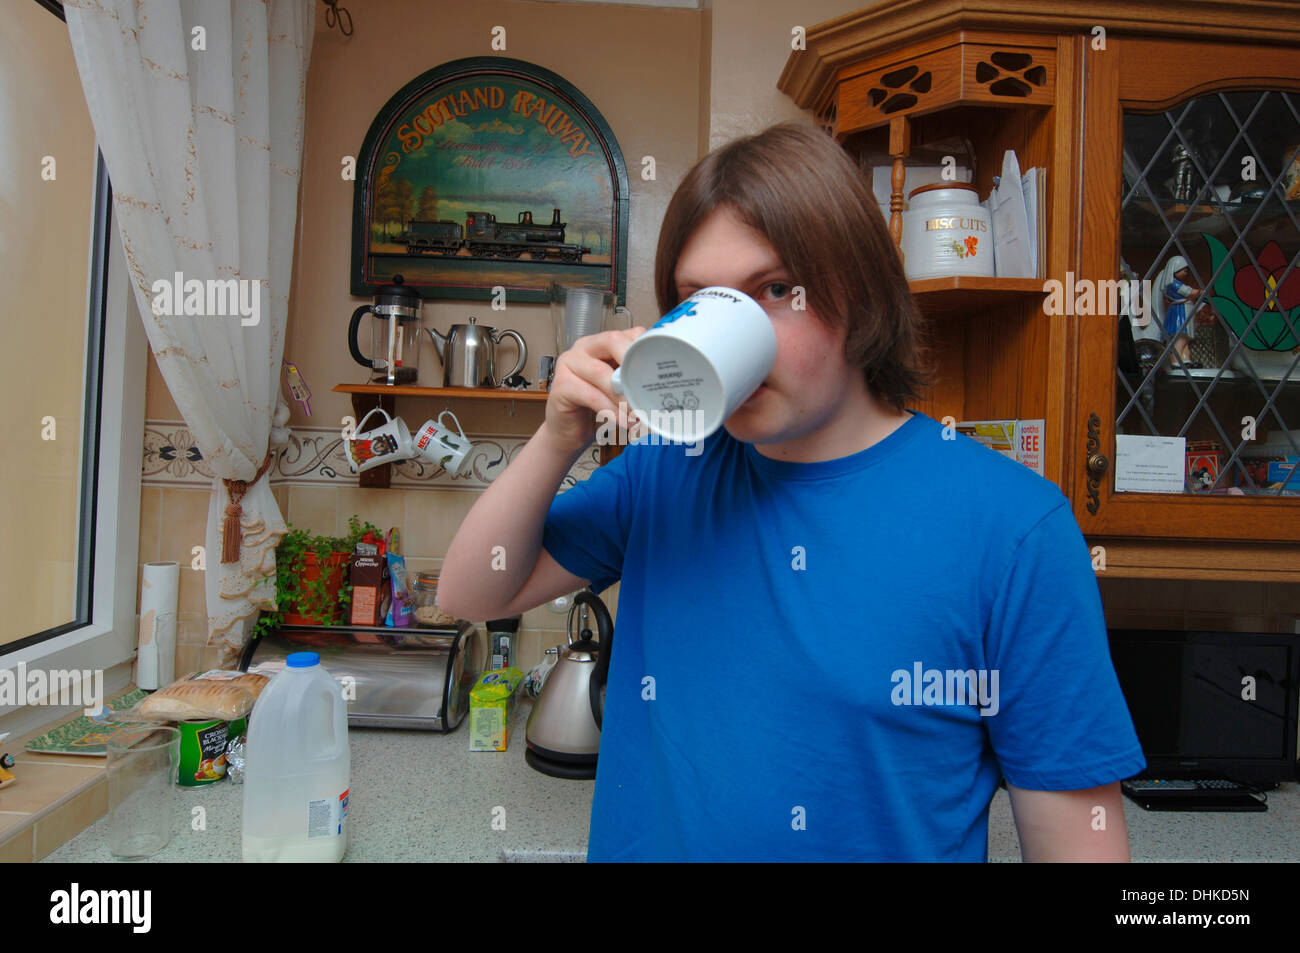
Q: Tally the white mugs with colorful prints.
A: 3